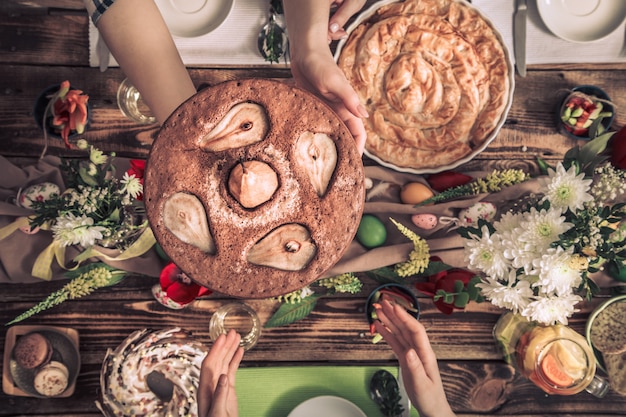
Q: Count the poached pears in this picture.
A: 5